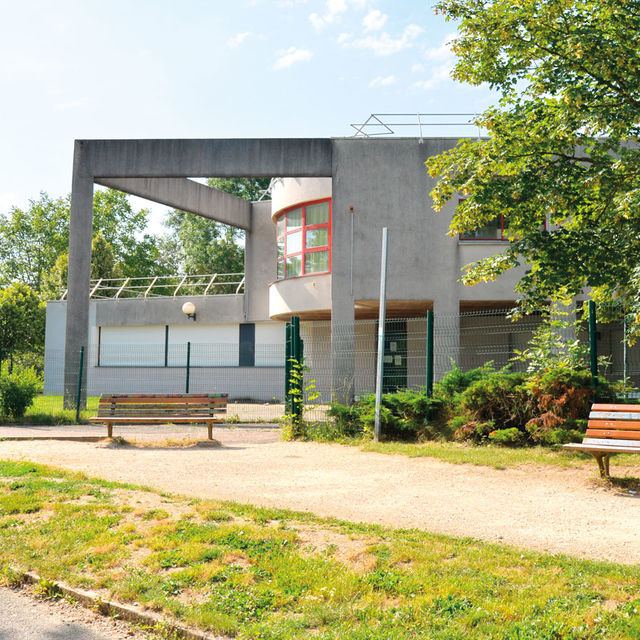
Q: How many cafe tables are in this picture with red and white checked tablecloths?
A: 0